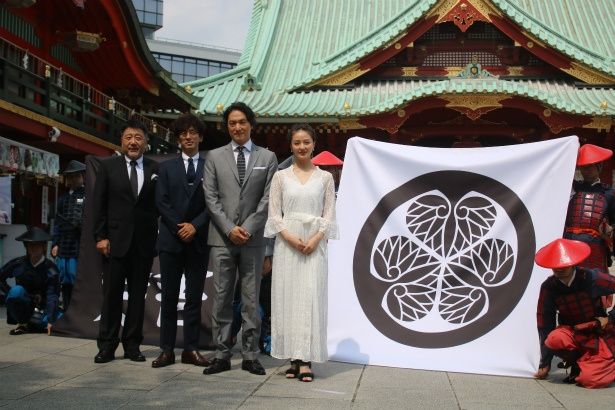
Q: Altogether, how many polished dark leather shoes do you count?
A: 6